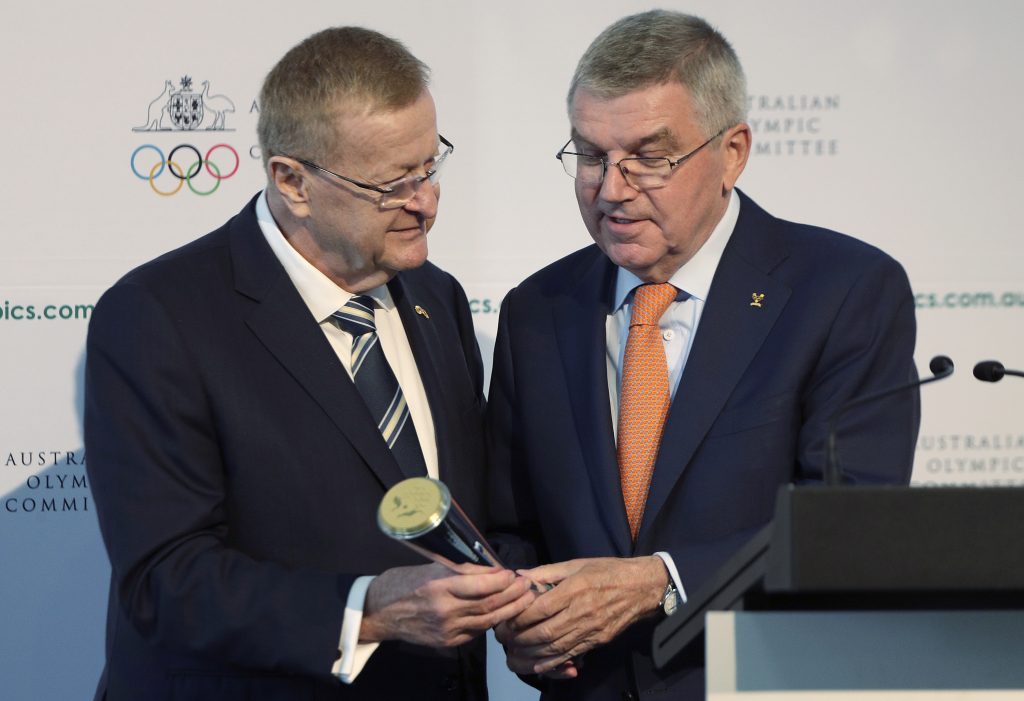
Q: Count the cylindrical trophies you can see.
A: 1